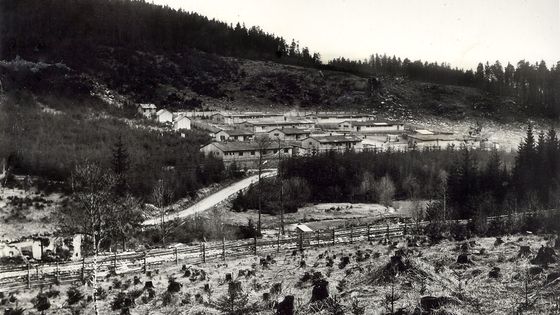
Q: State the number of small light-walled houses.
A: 3